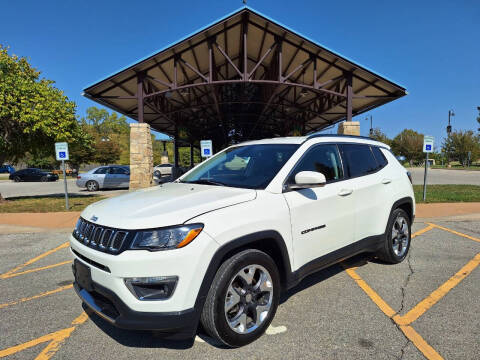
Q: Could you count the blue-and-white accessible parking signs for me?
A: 3